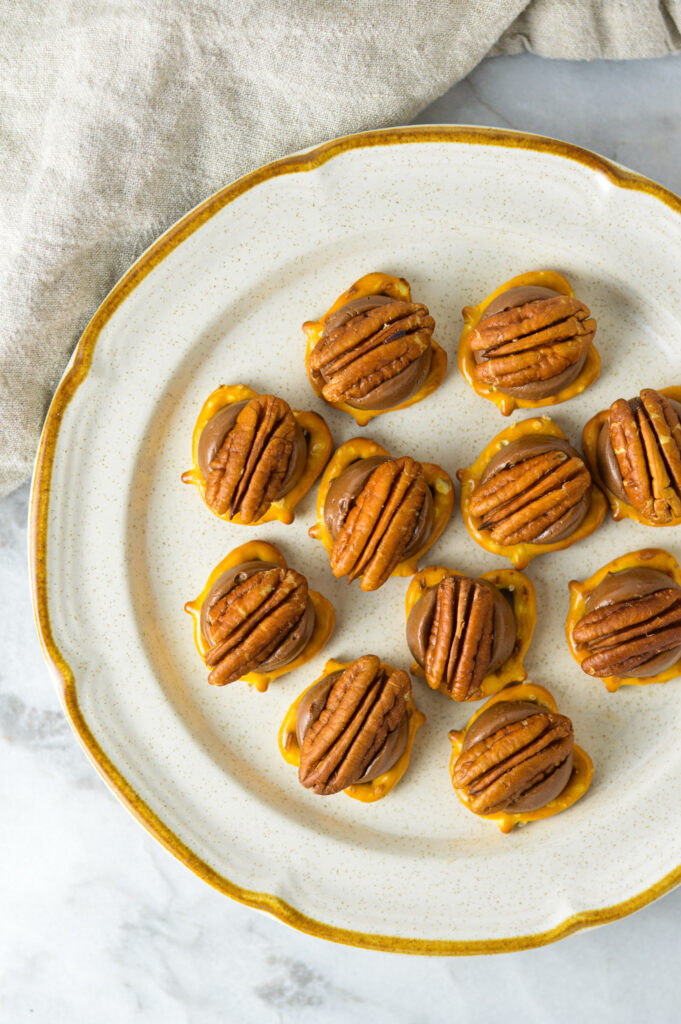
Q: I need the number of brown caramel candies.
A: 11